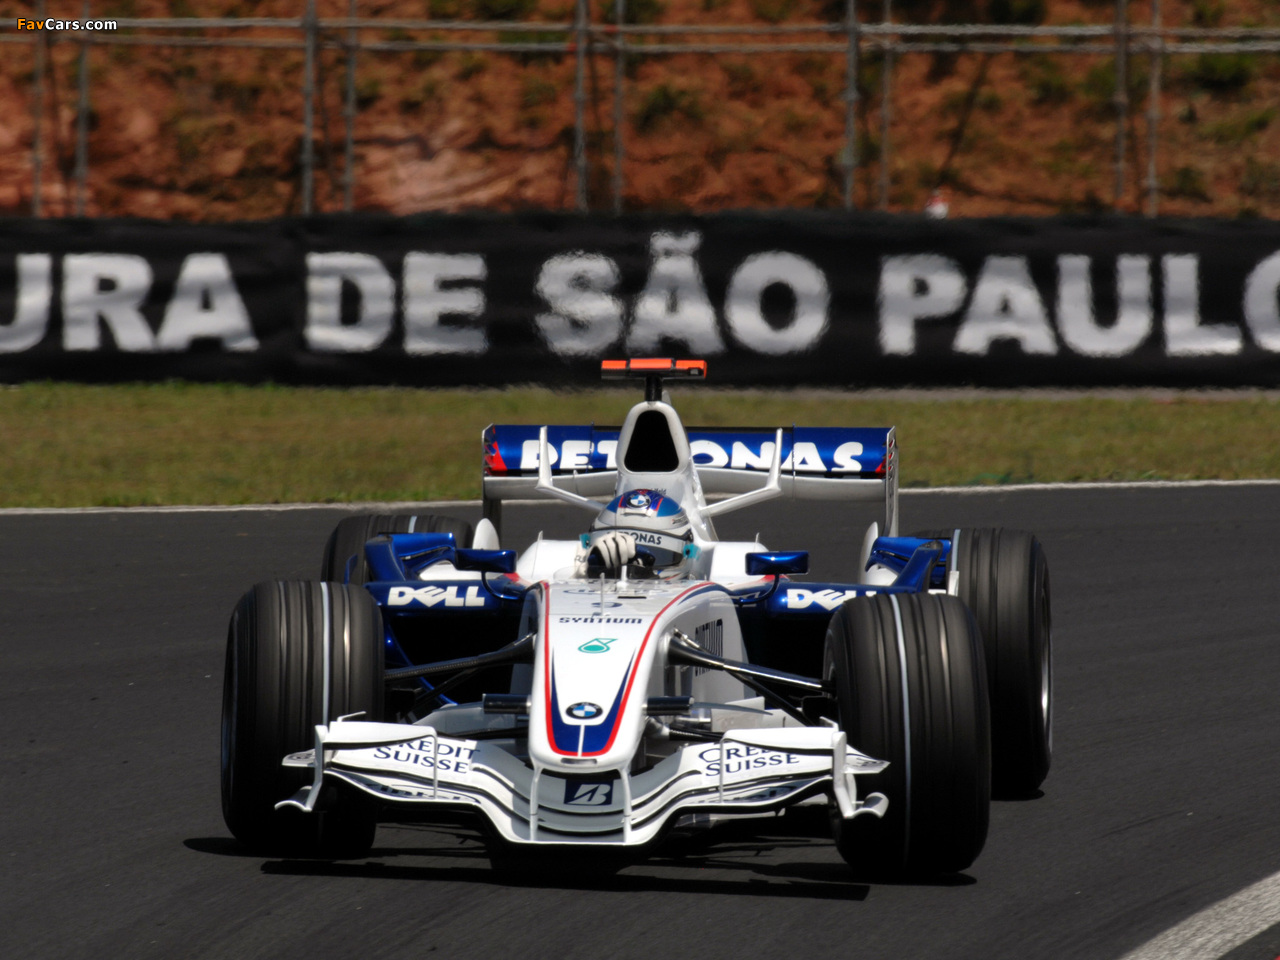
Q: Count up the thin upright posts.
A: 10